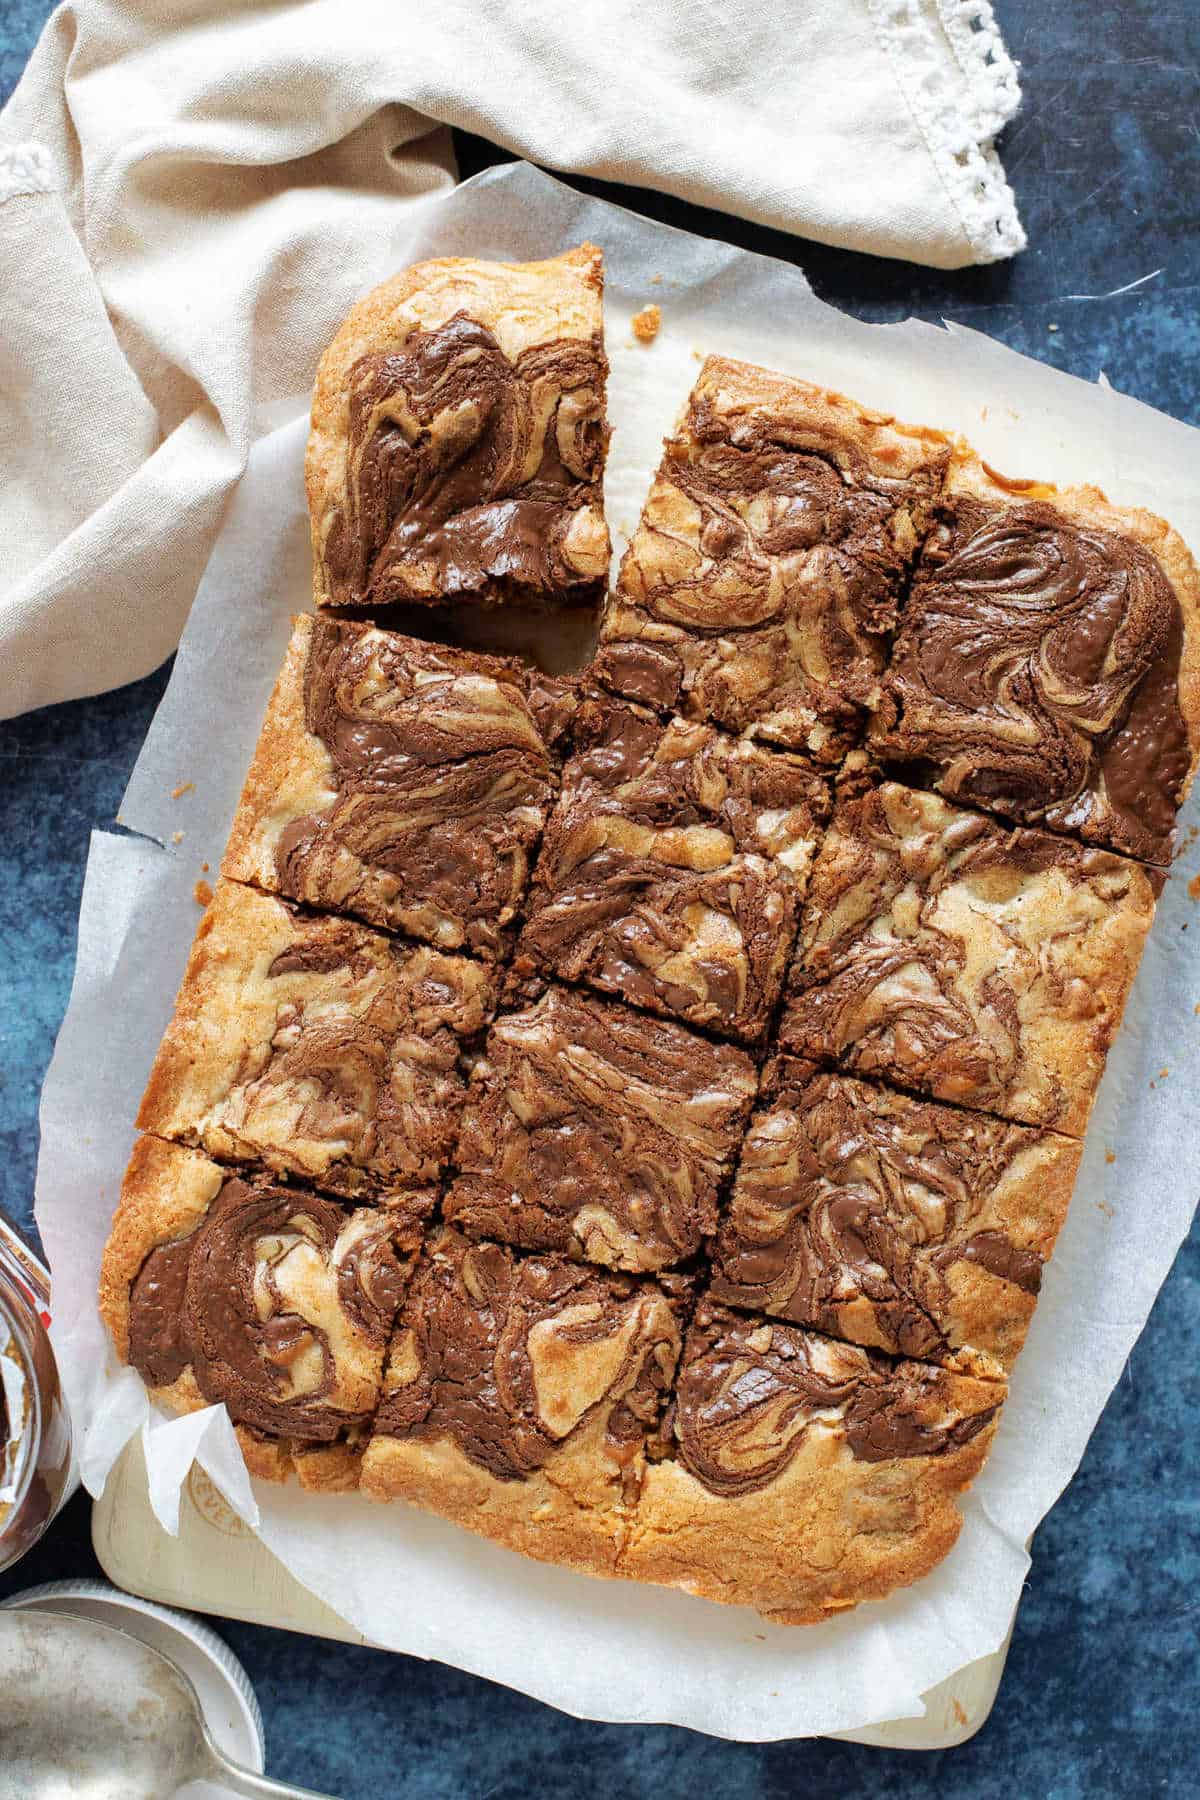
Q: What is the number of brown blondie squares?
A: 12